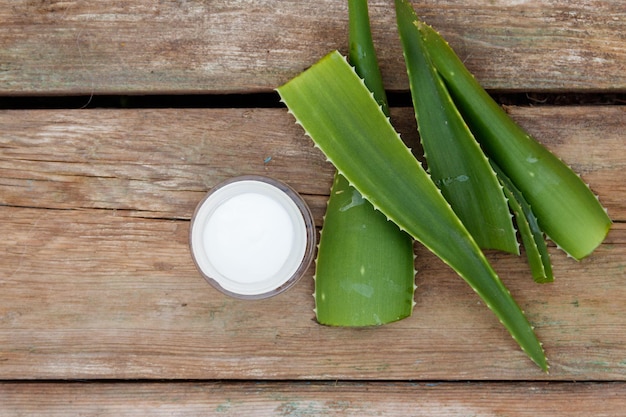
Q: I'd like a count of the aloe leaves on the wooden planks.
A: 5